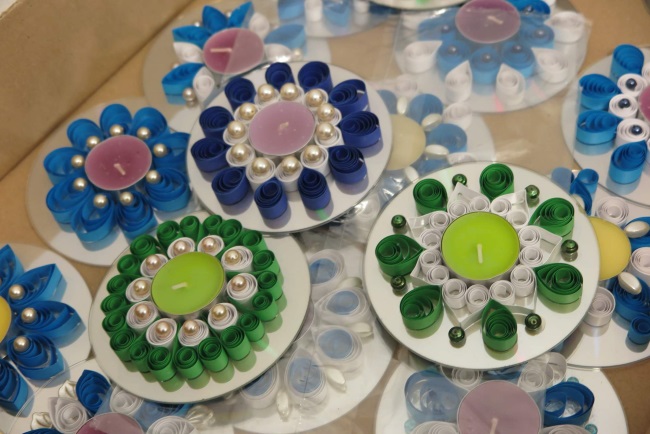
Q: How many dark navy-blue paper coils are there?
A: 11